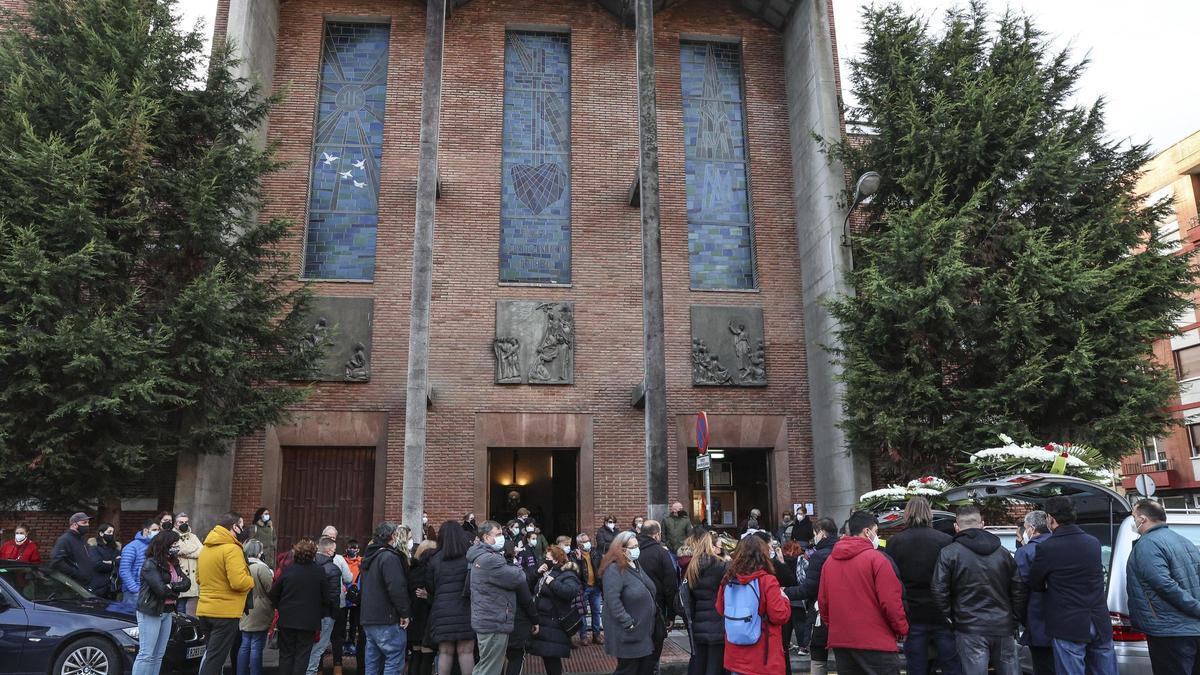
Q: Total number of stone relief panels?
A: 3